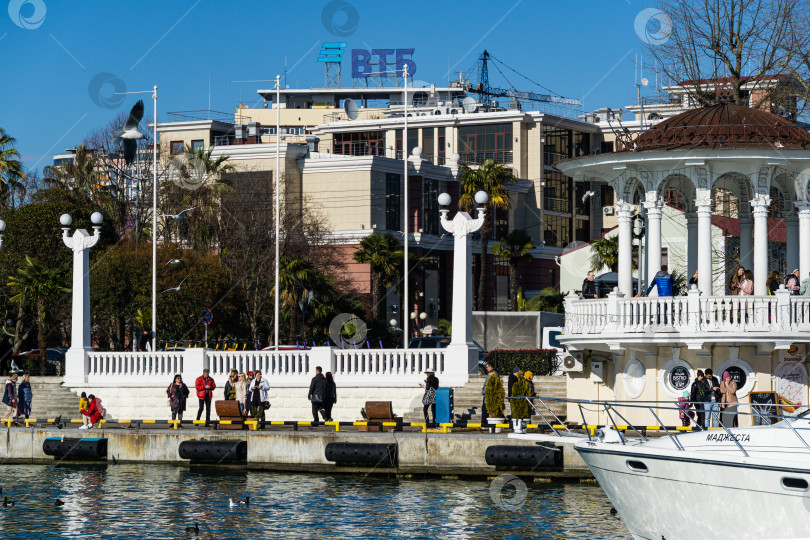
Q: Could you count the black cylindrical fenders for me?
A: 4